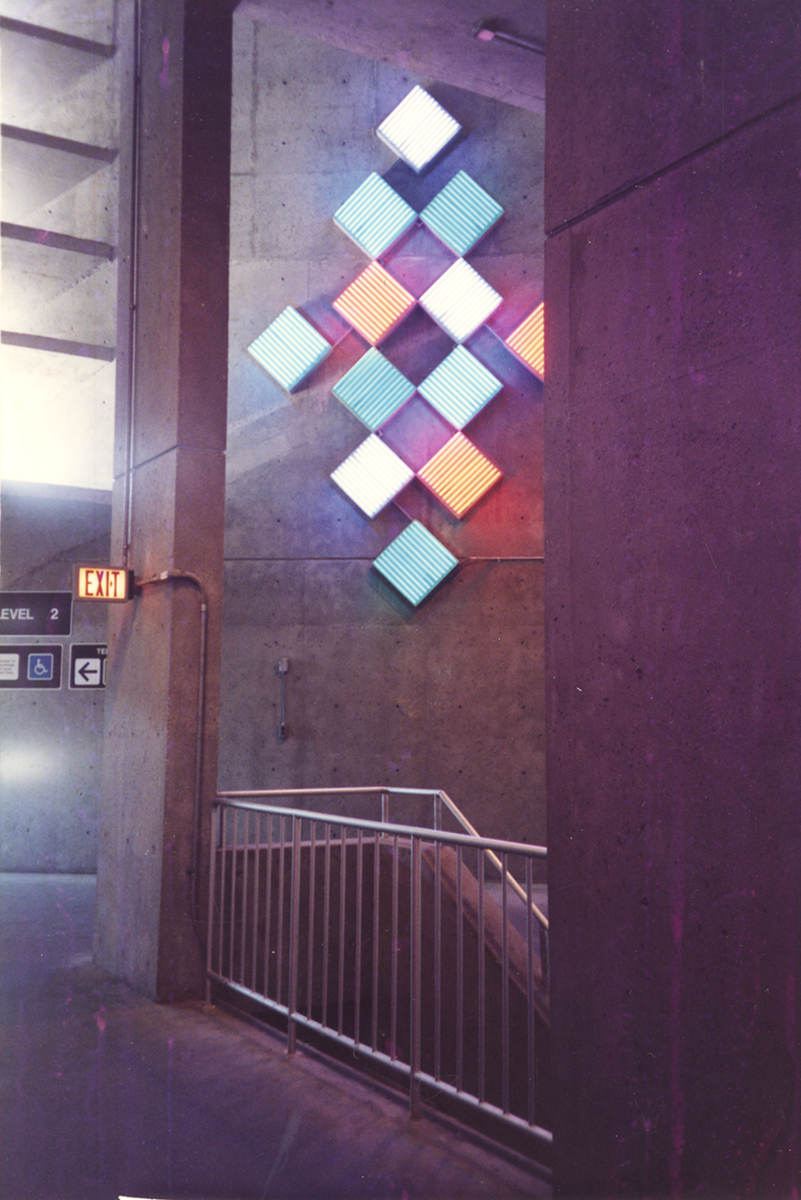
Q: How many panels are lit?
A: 12